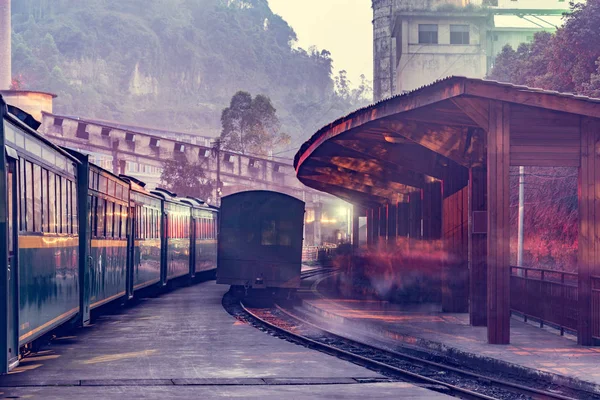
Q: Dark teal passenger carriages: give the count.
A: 5